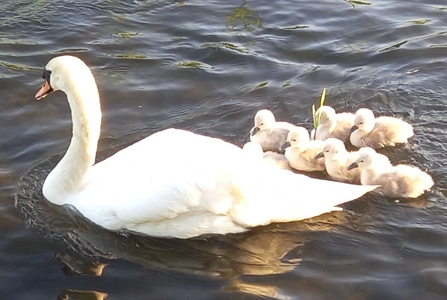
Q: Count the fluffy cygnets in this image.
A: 7